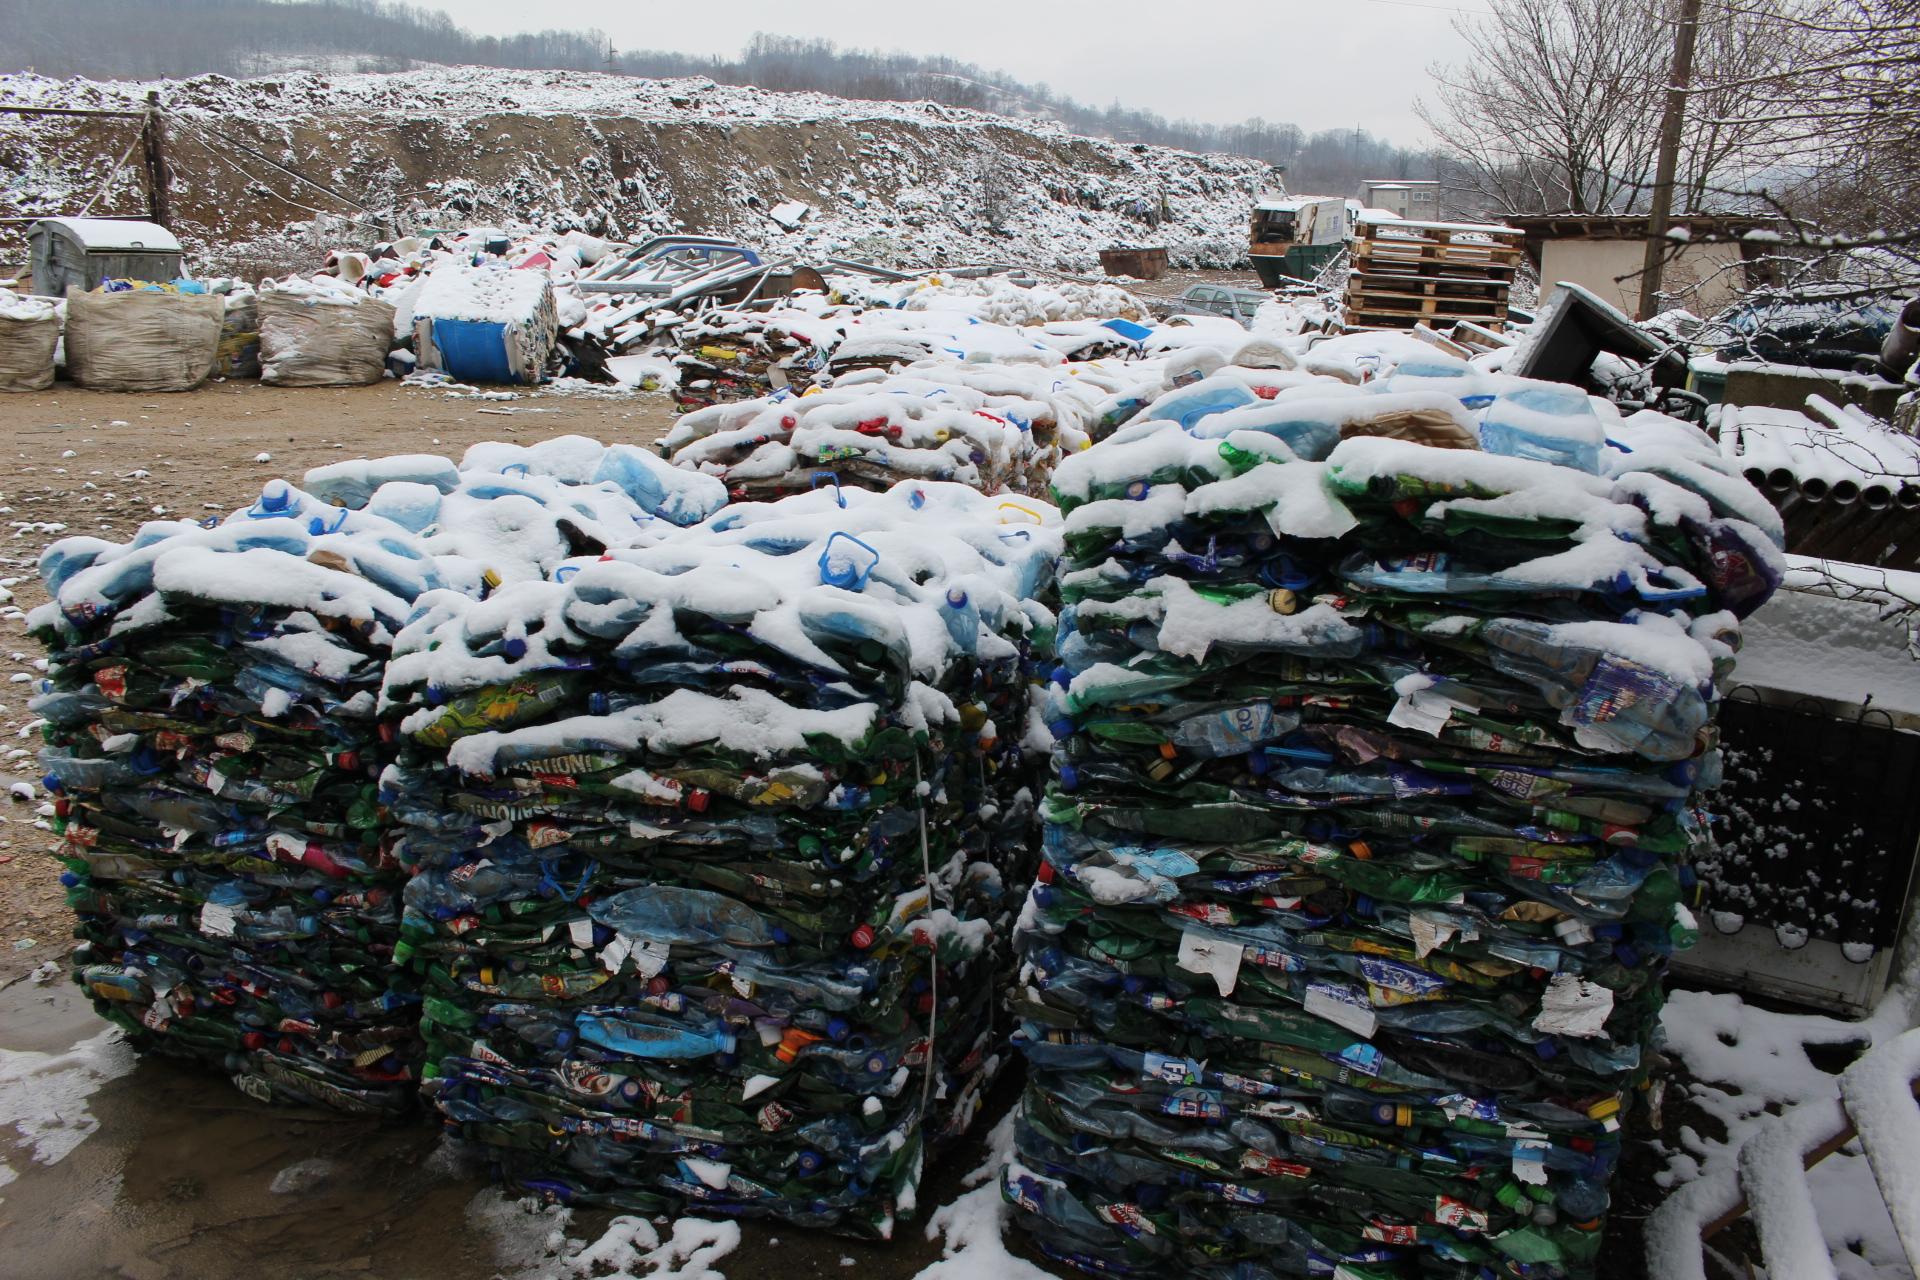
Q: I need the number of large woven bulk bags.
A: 3